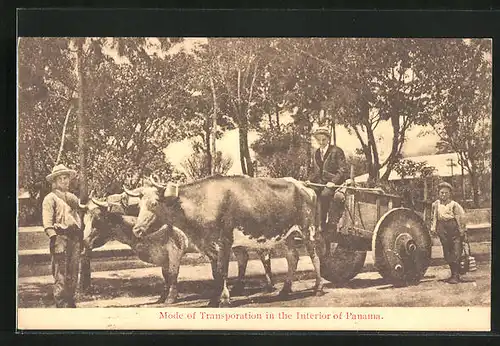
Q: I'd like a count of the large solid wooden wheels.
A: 2